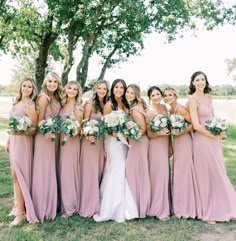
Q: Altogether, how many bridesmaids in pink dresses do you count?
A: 8